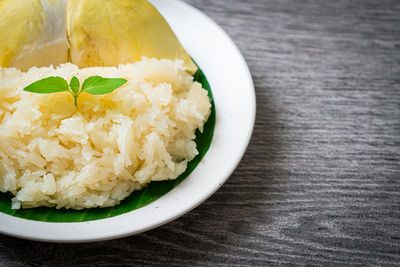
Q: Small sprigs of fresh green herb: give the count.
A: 1